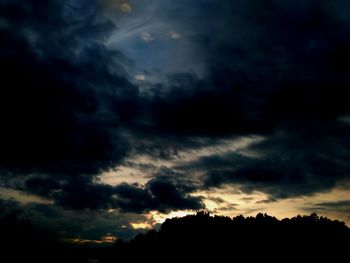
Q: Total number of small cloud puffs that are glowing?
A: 4